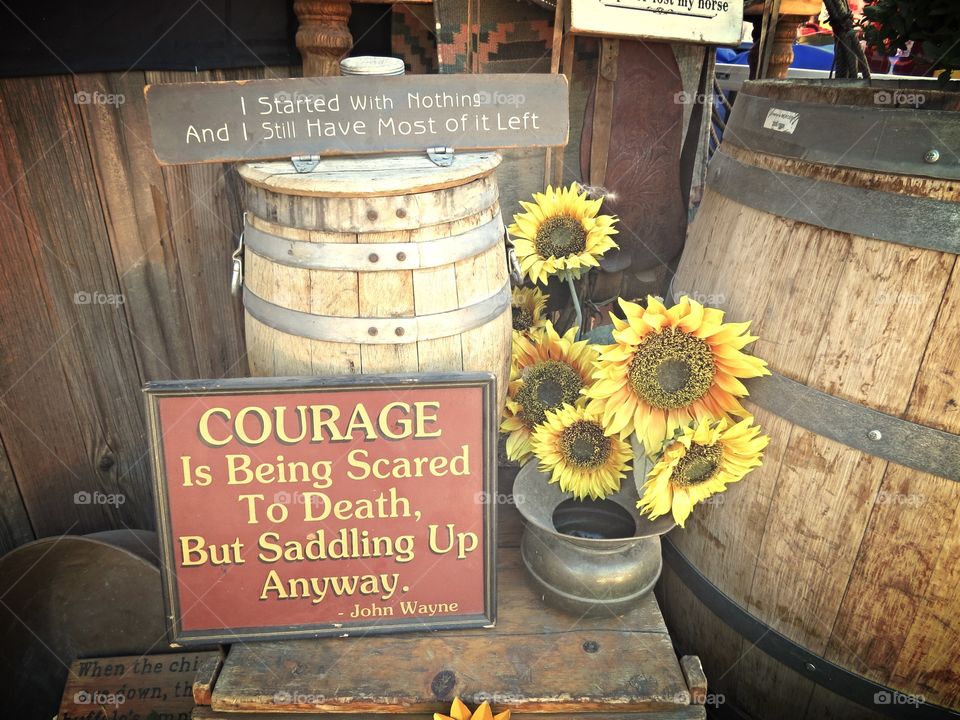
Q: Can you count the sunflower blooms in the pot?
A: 6